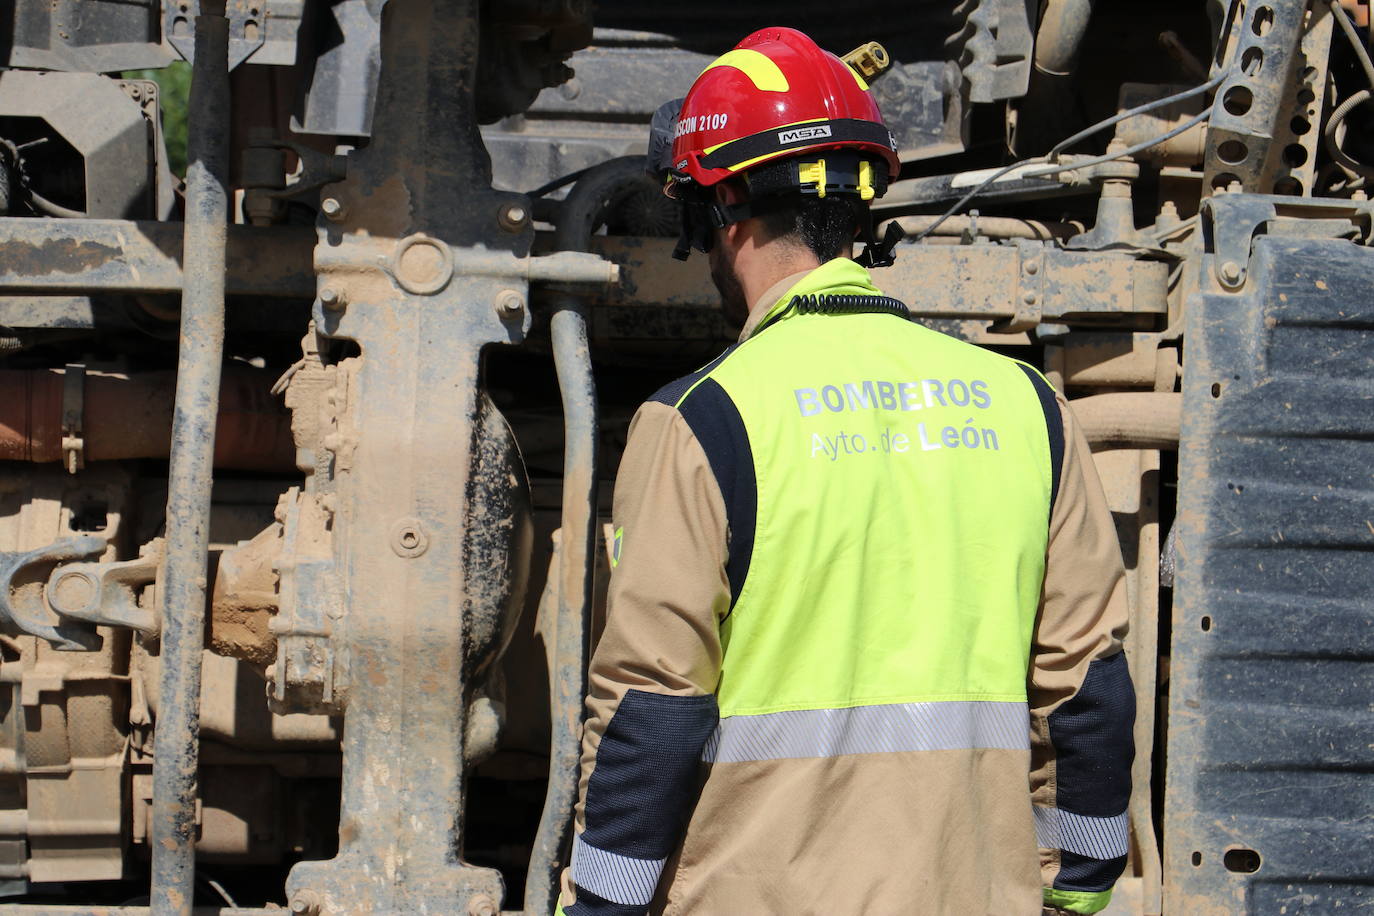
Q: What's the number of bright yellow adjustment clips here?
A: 2